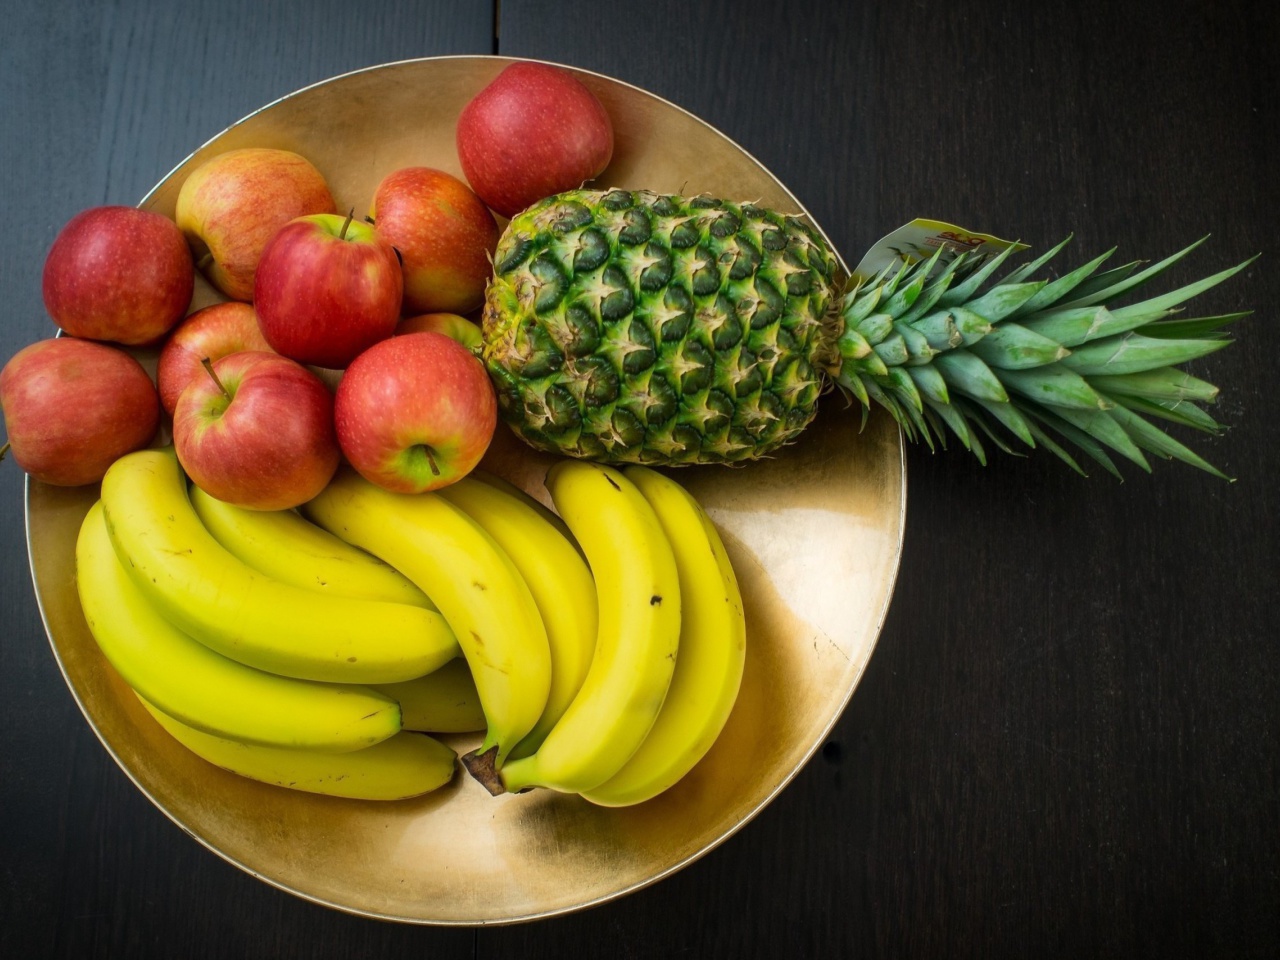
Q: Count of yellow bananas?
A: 9